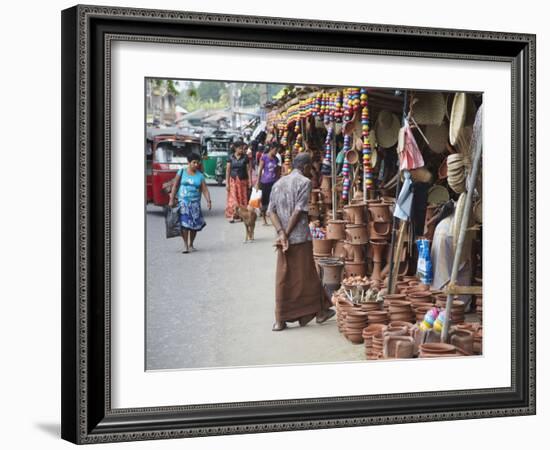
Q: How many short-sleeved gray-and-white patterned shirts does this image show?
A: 1